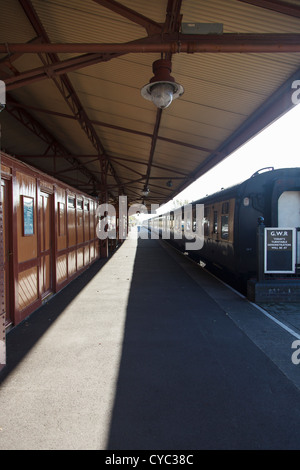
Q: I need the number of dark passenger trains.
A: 1